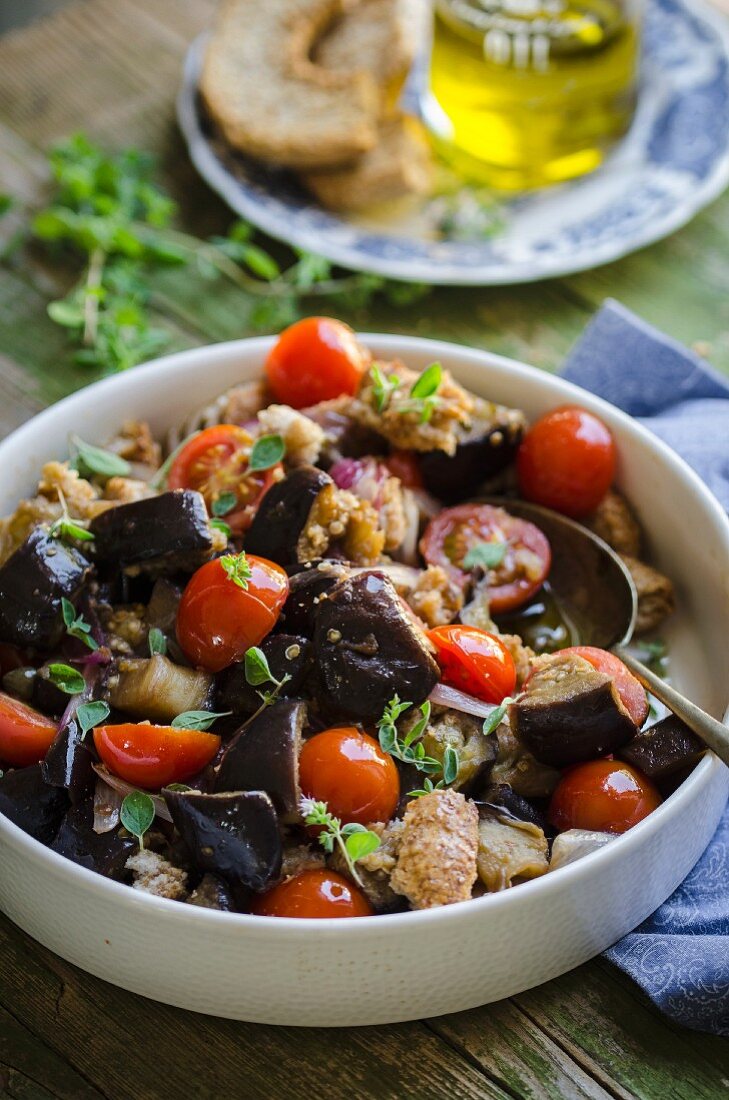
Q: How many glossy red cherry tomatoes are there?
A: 12